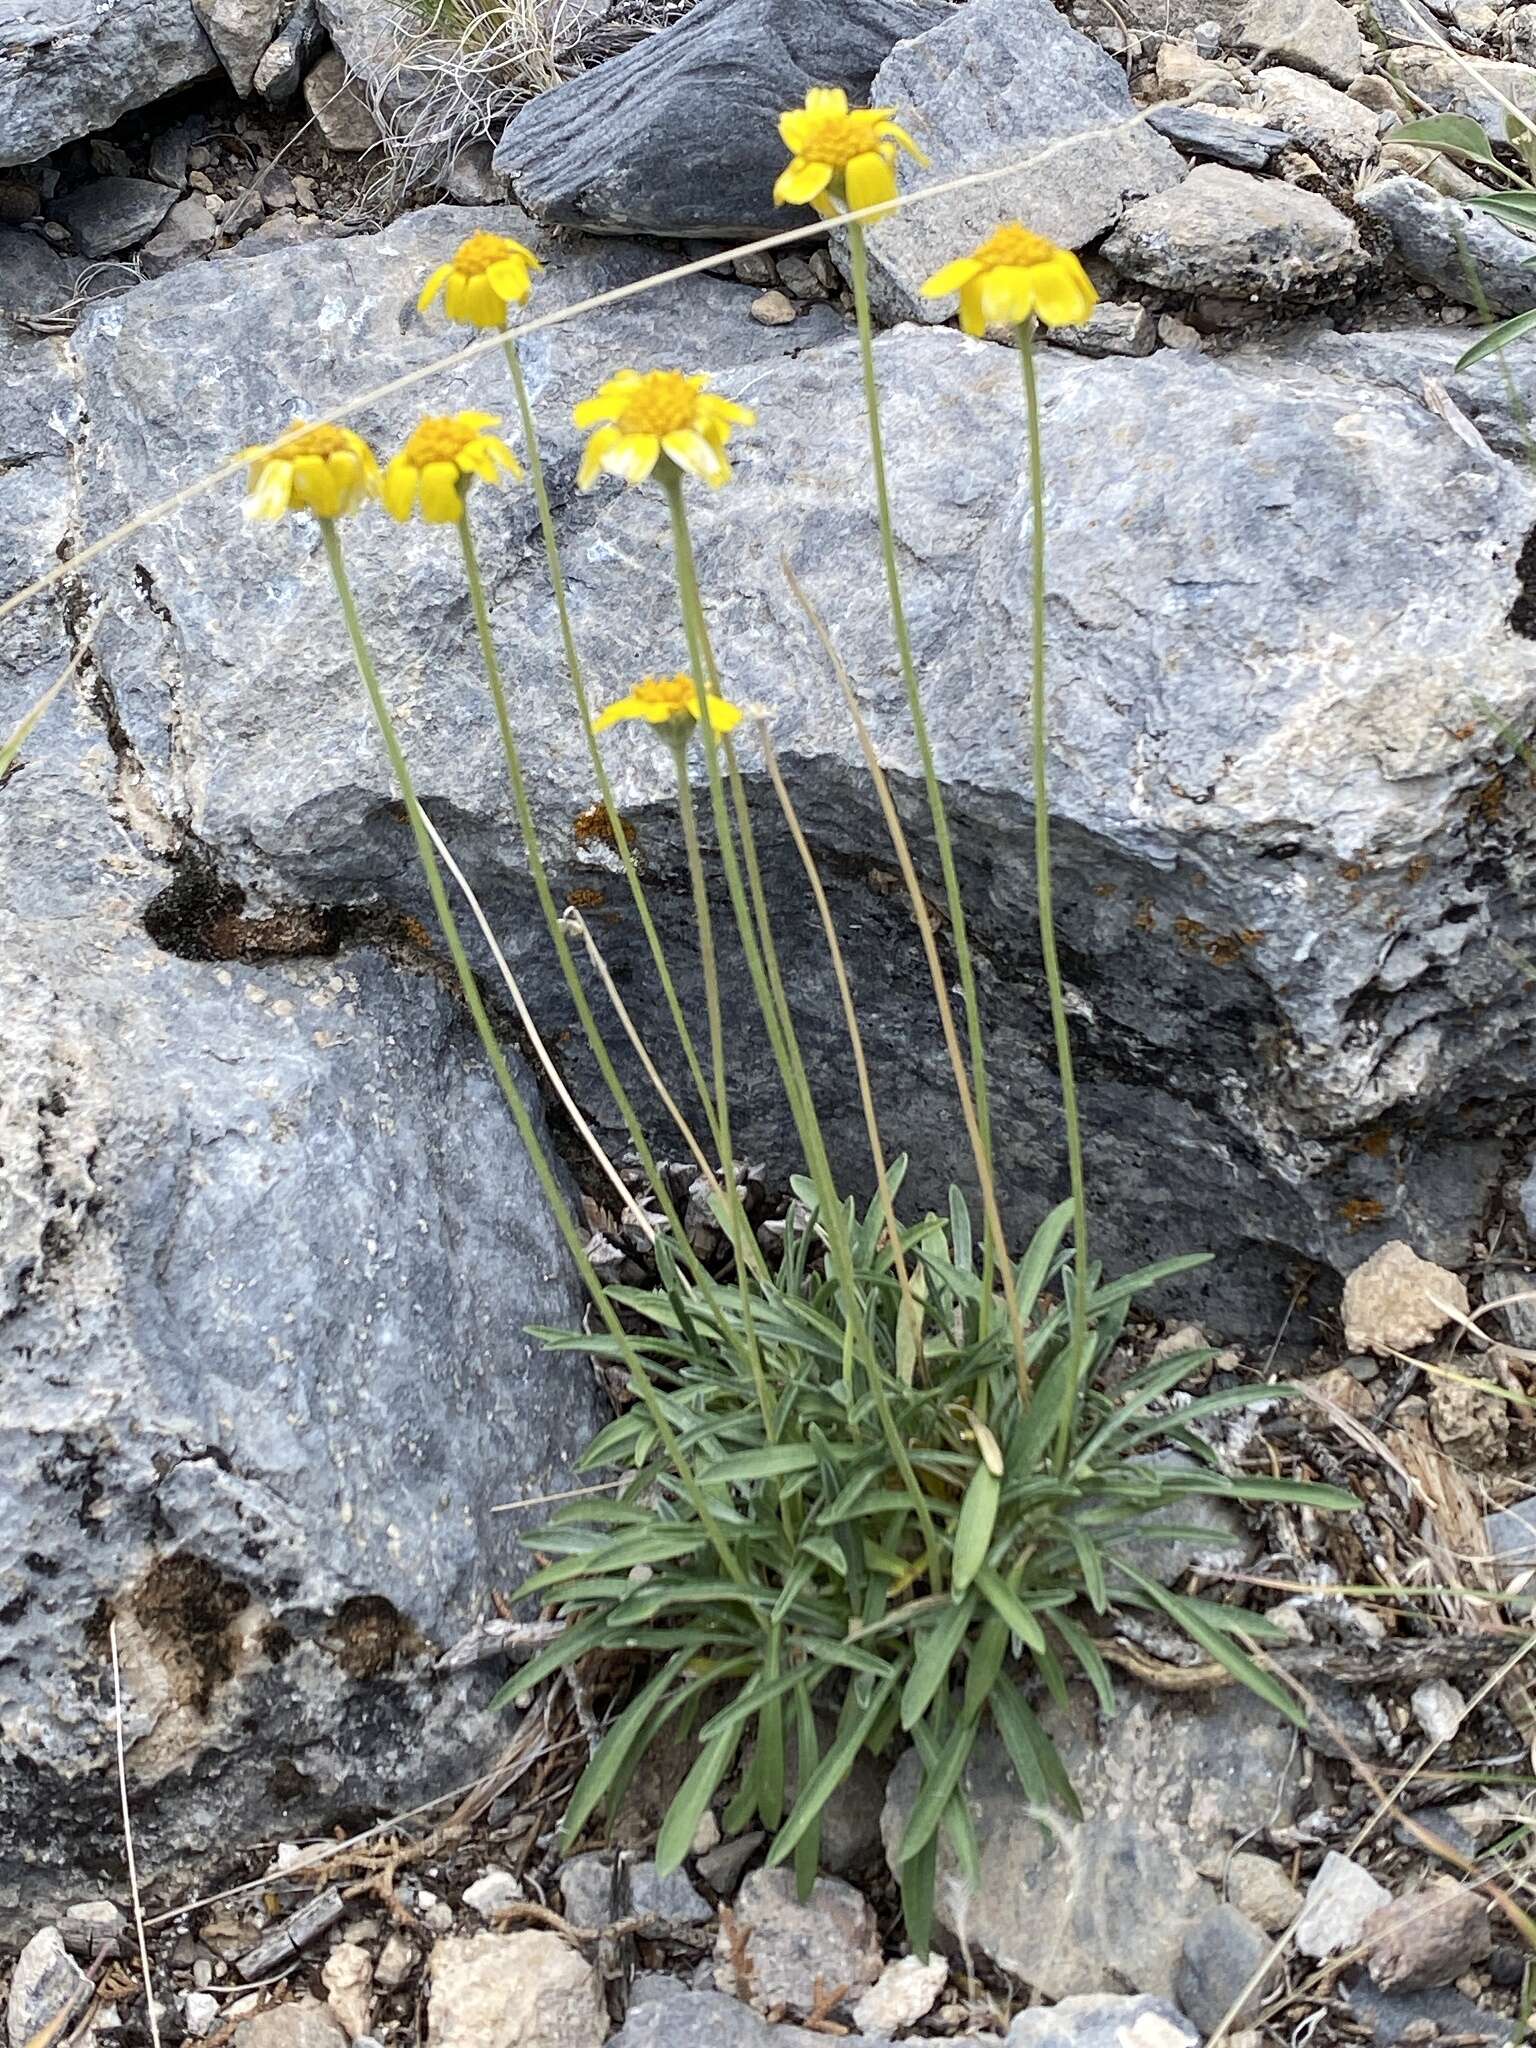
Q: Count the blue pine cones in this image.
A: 0